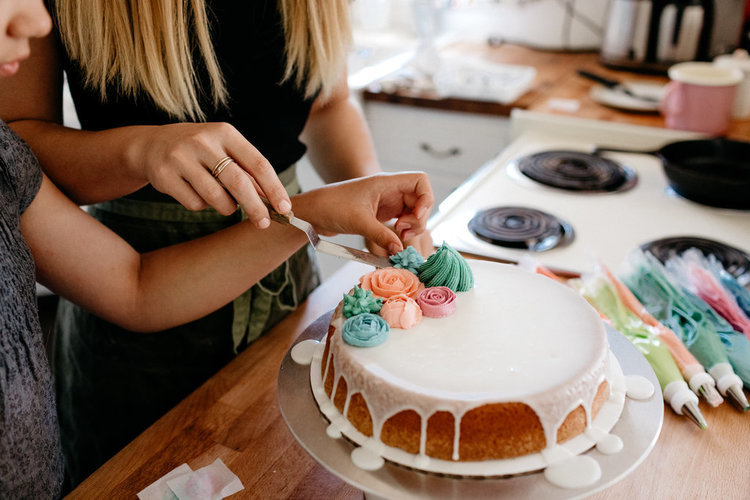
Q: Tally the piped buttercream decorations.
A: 7